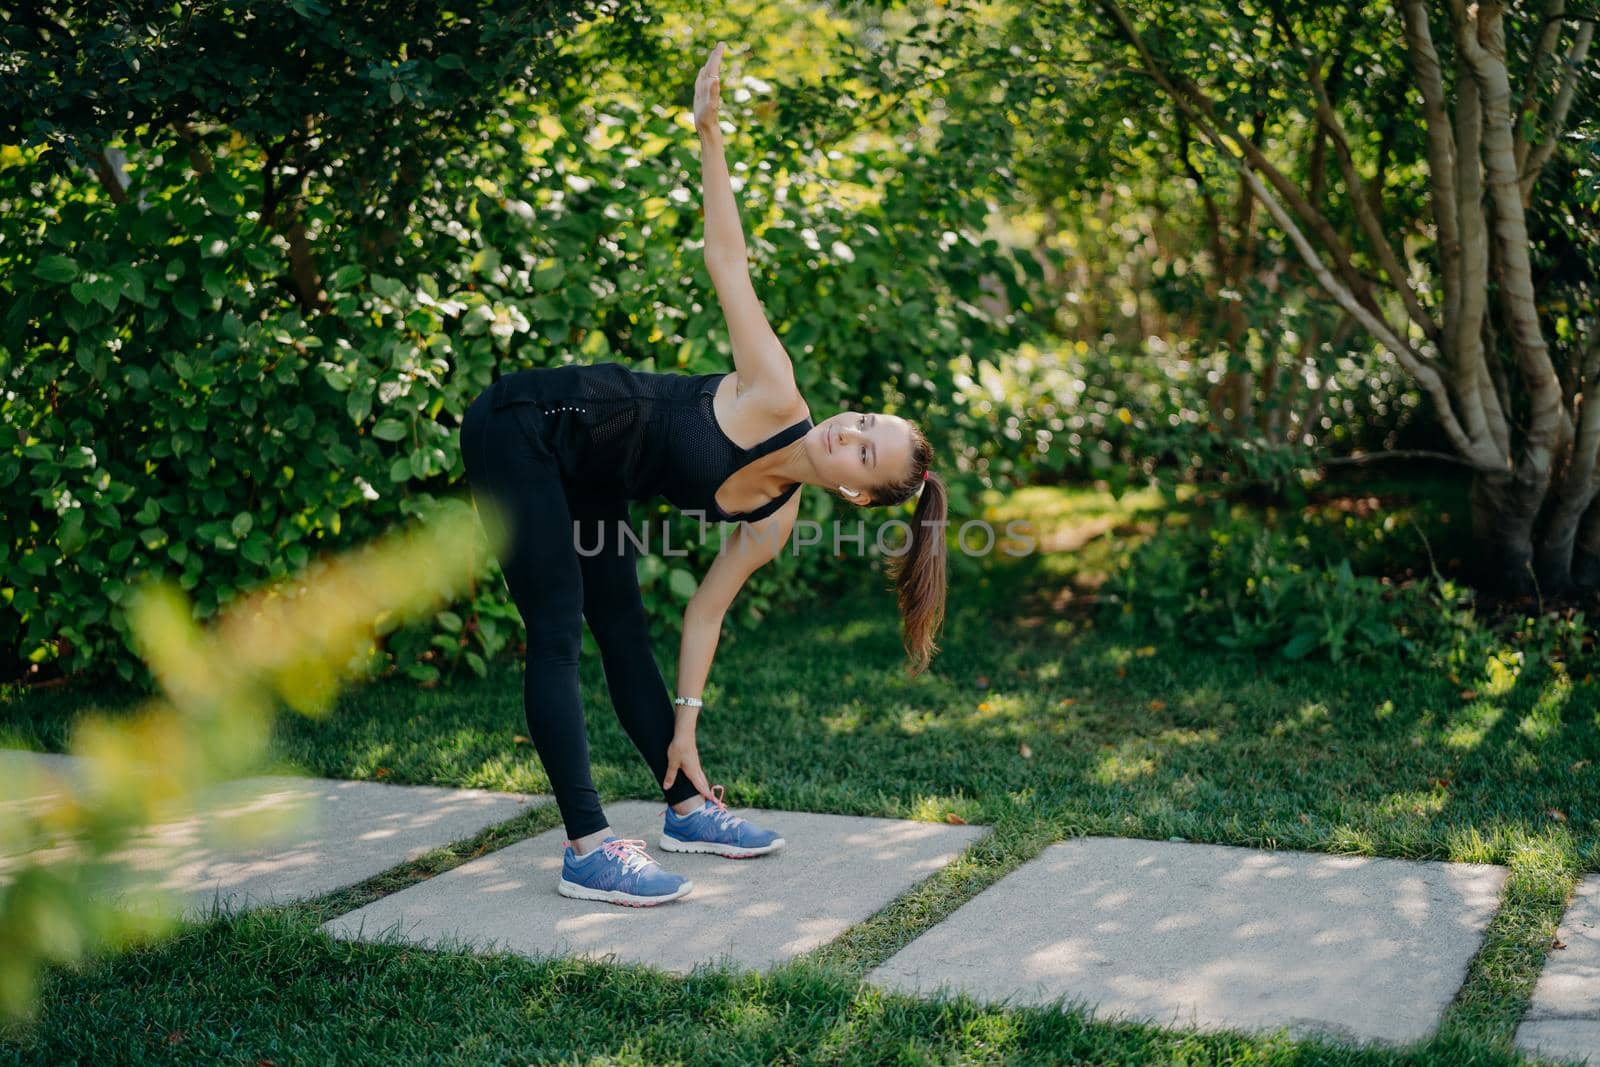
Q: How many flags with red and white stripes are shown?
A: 0